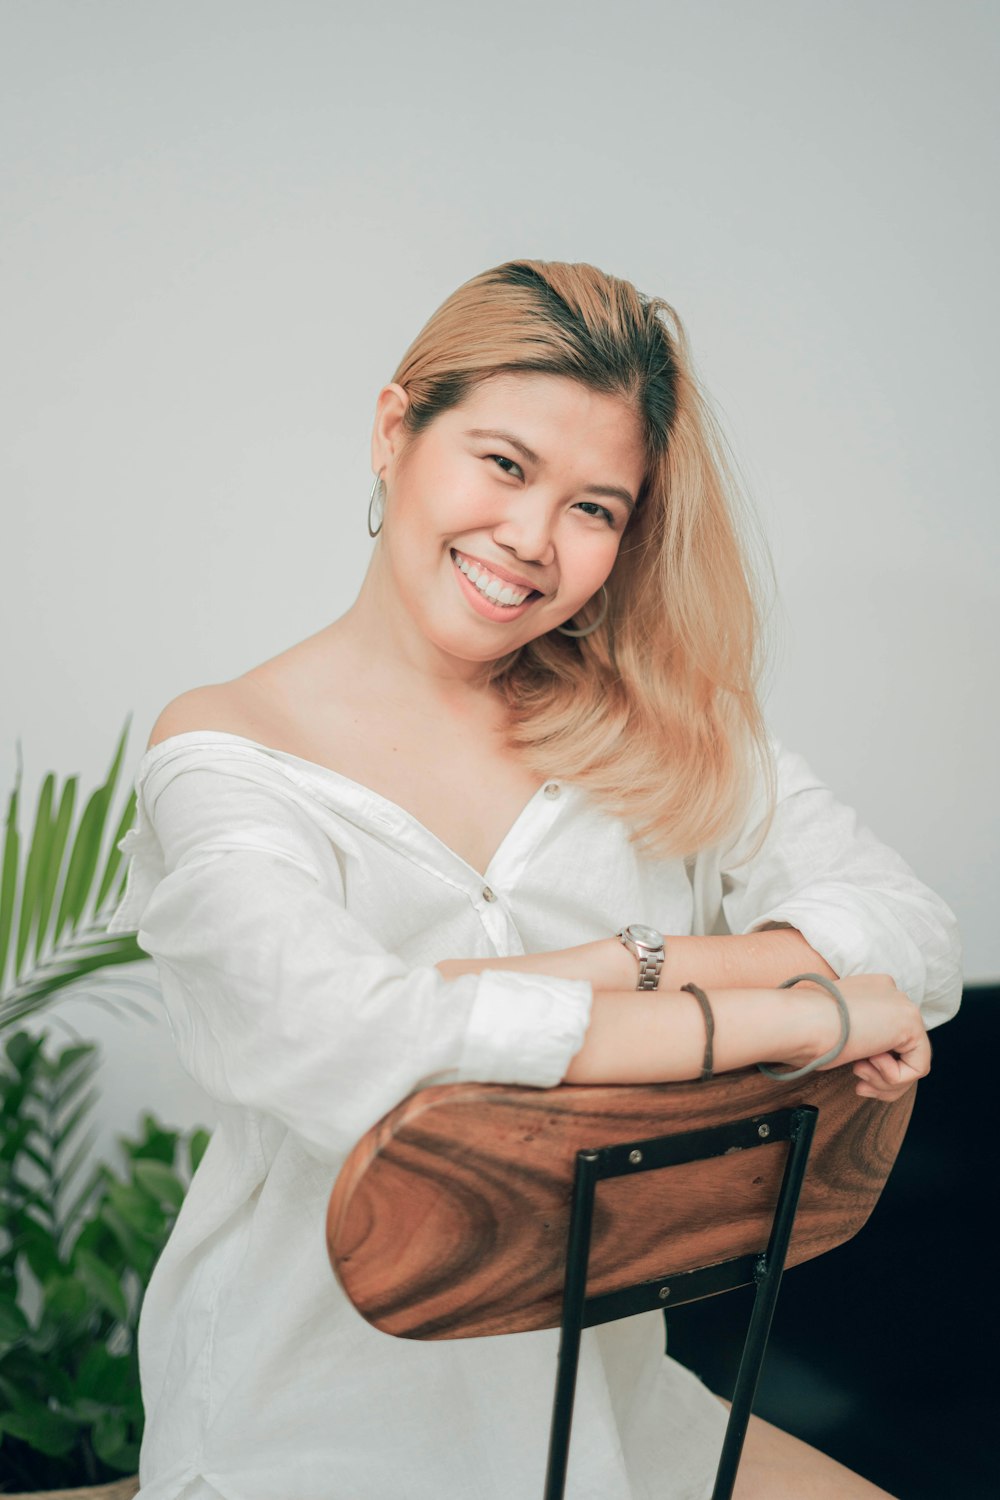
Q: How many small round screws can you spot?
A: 3